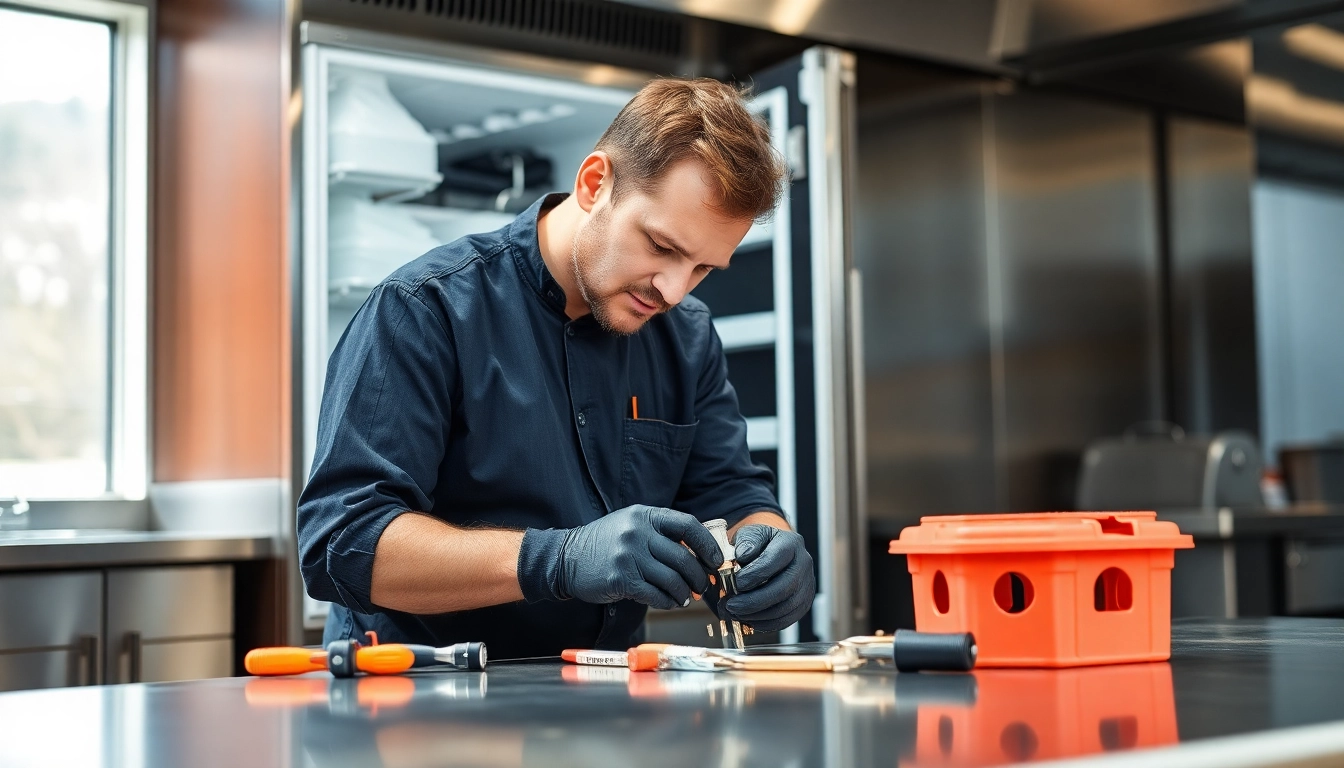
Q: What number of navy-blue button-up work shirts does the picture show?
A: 1